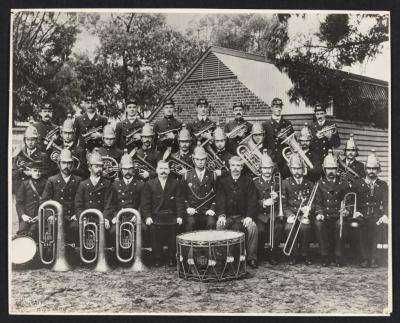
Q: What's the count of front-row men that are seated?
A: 11